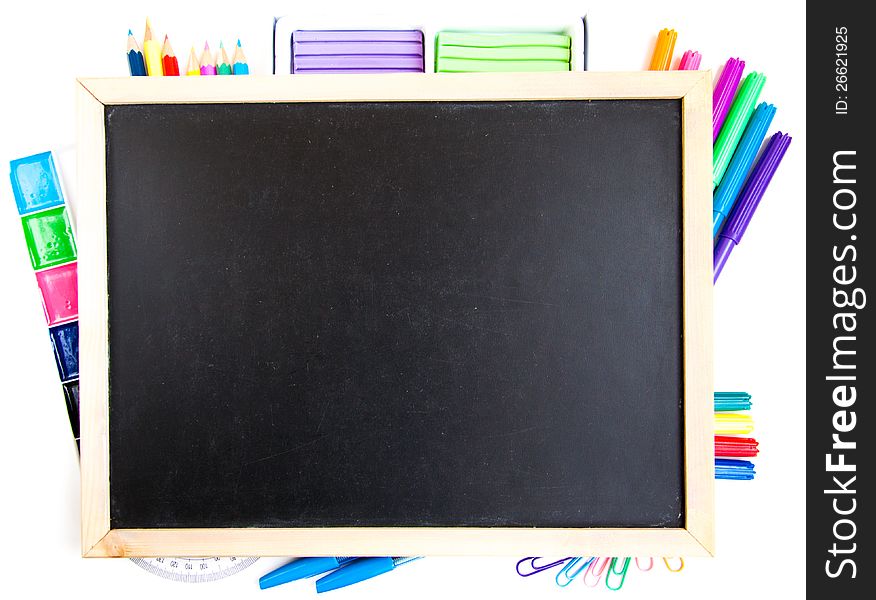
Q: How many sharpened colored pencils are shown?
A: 7